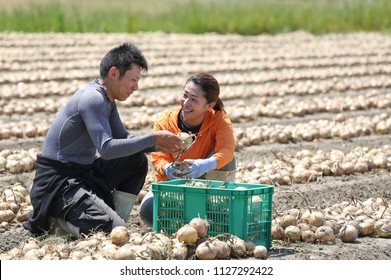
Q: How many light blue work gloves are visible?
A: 2